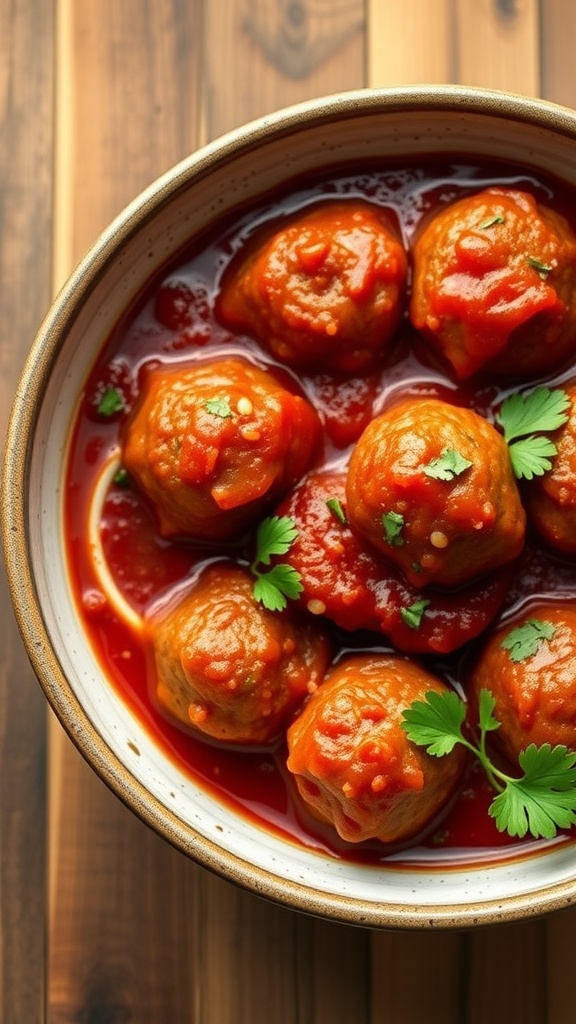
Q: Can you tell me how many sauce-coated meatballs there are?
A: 8